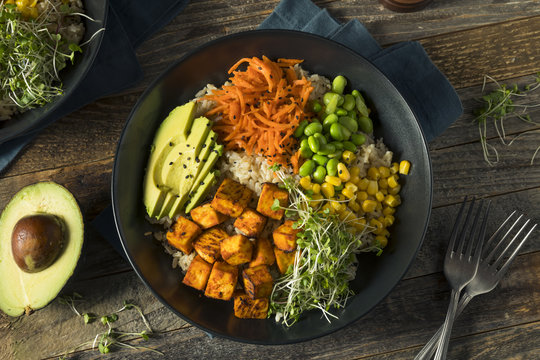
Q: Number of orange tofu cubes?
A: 14